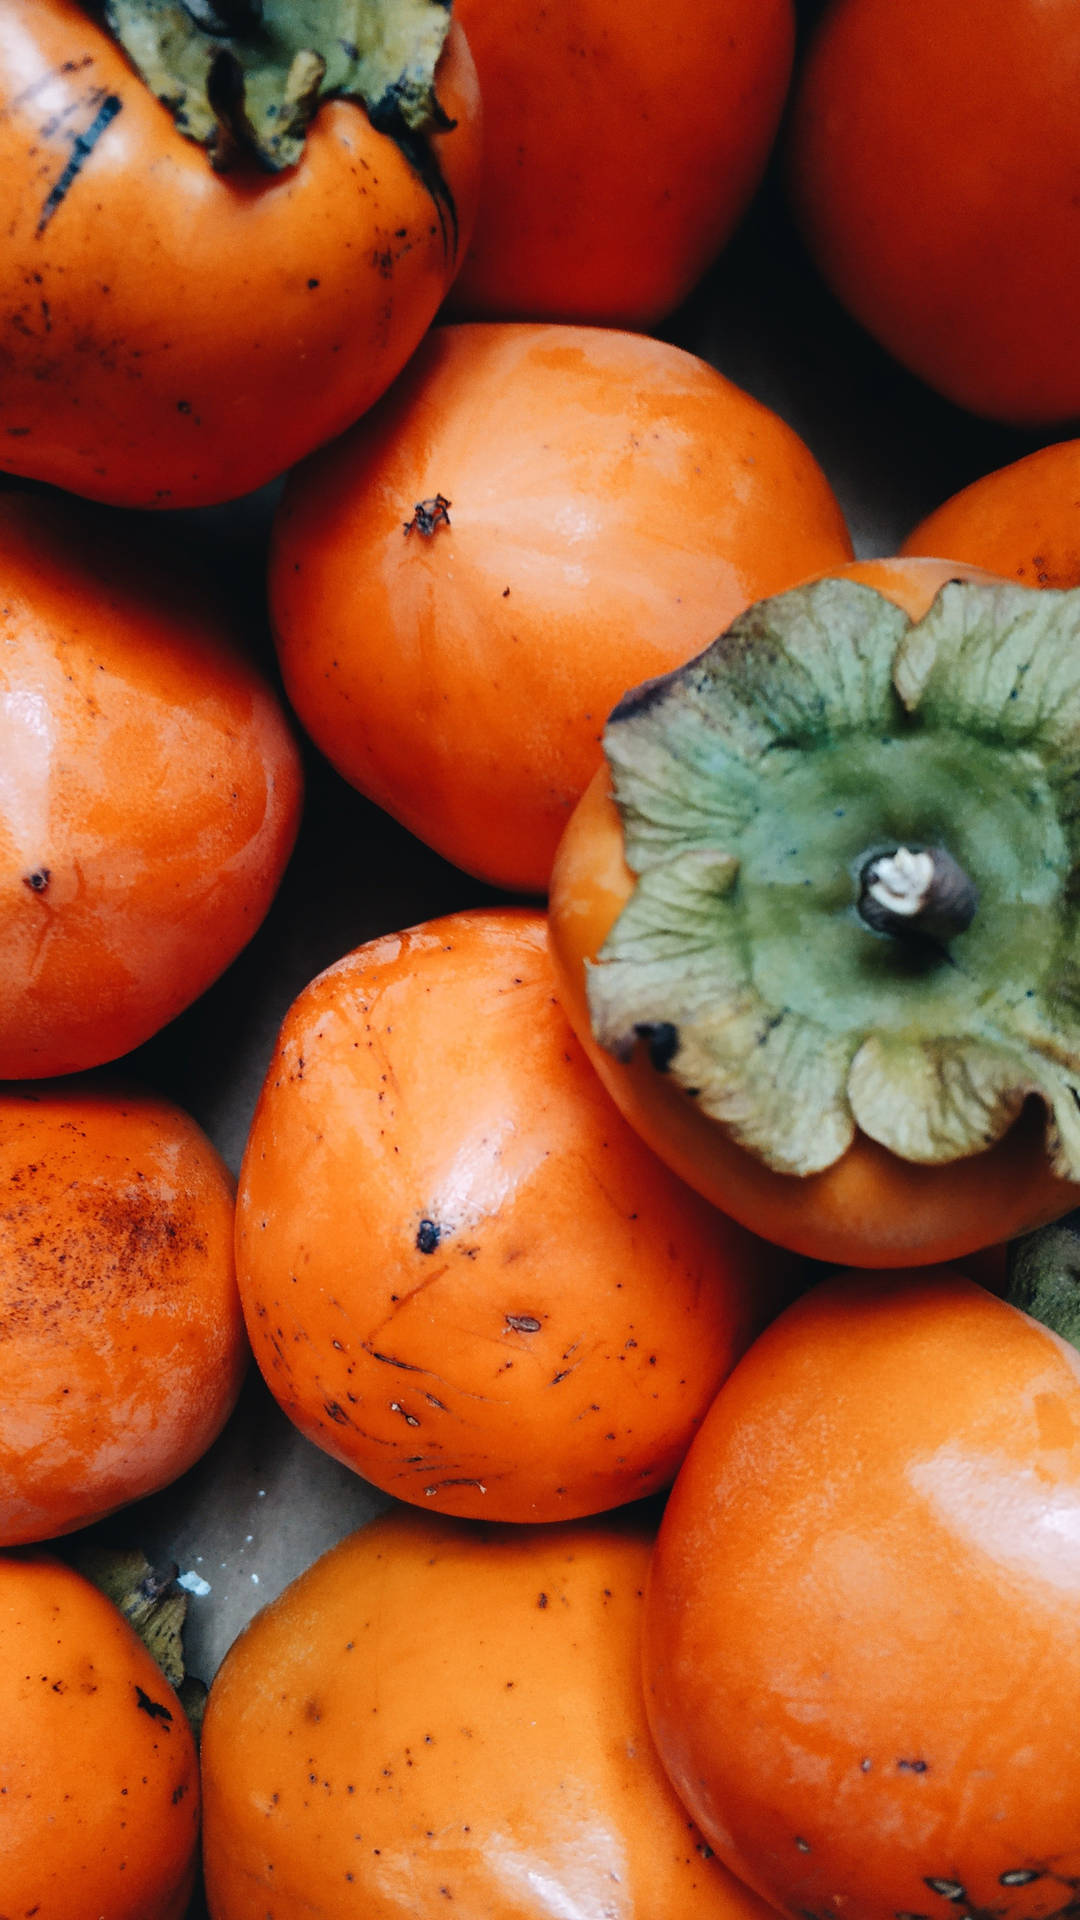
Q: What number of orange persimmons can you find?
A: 12